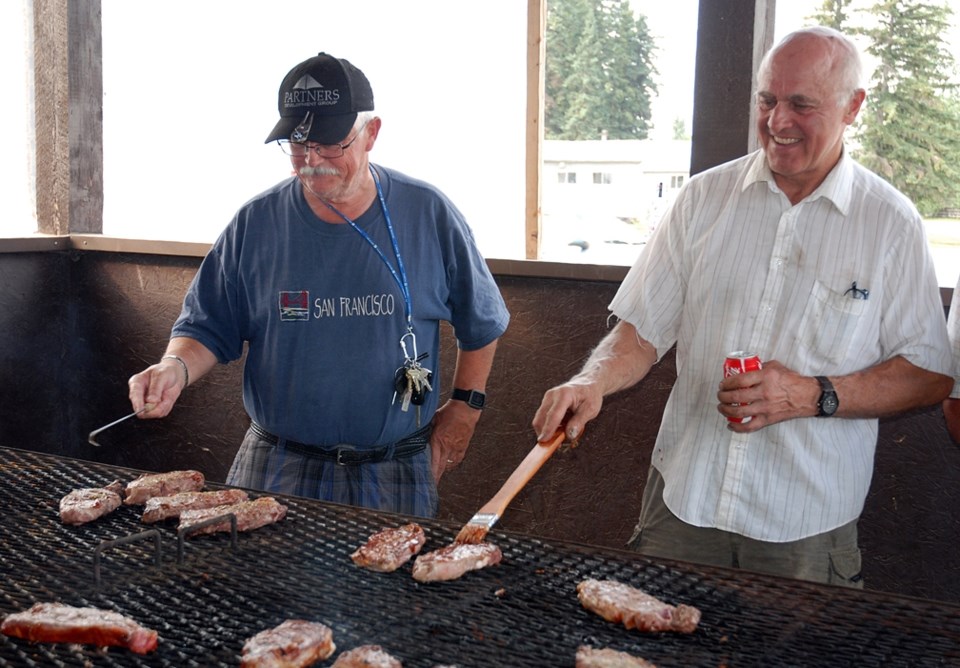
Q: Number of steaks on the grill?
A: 11